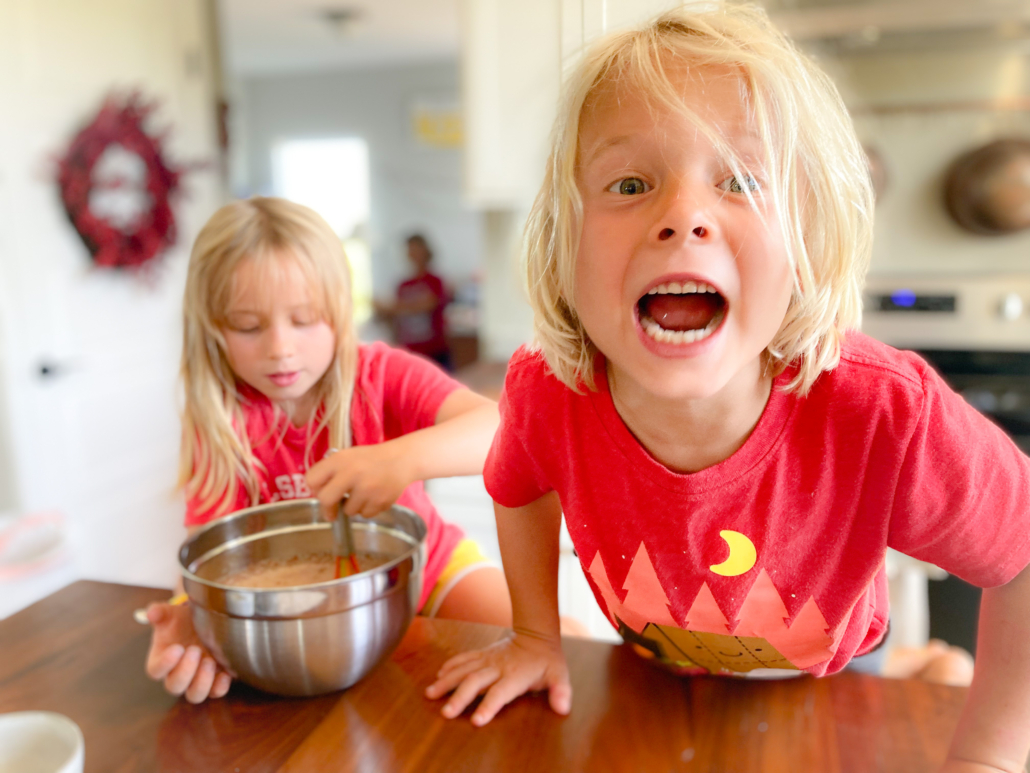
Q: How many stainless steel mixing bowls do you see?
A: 1